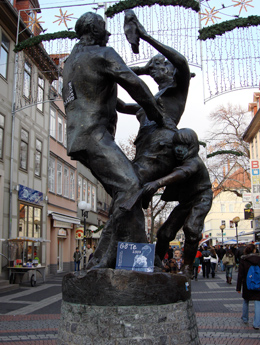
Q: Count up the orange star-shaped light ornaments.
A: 4